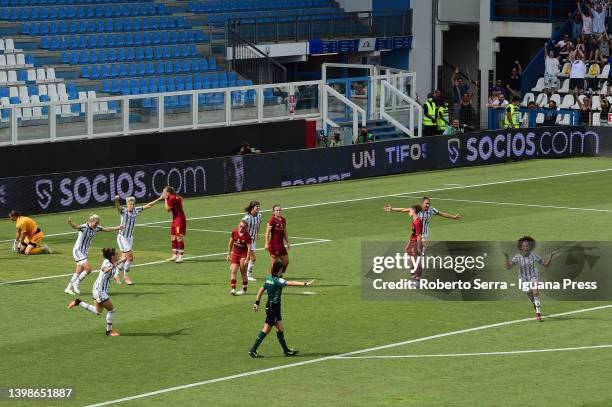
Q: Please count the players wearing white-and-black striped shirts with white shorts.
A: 6